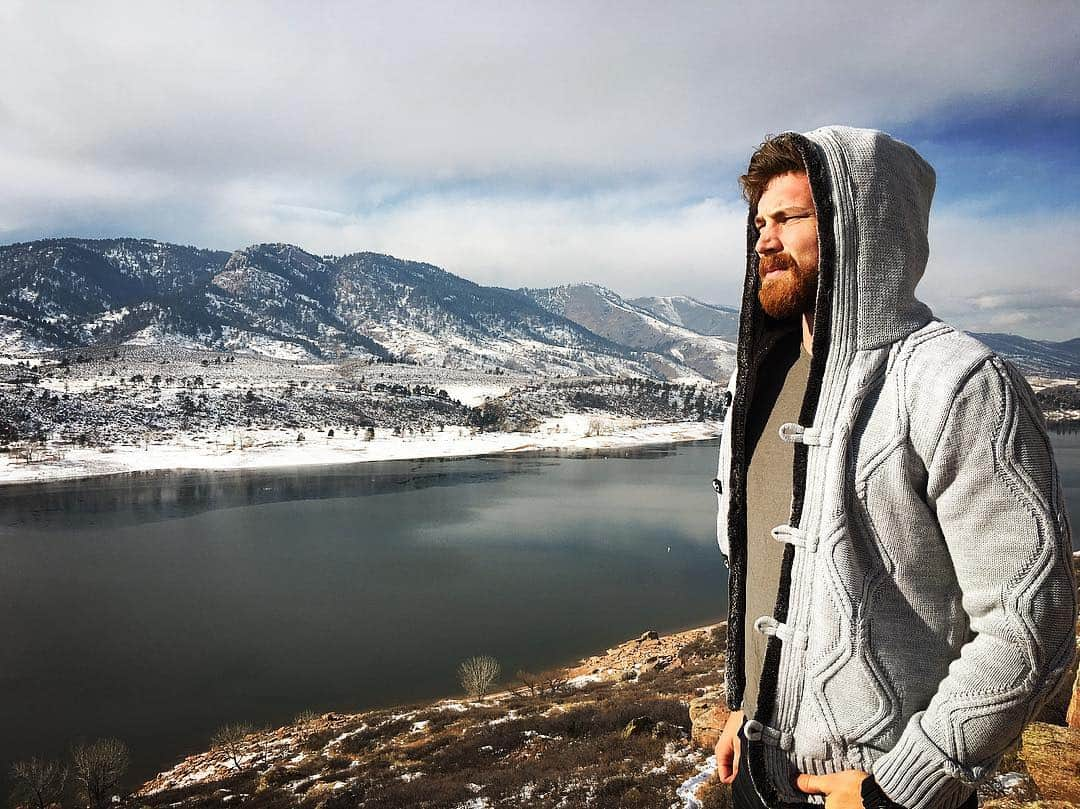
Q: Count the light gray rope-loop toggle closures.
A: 4